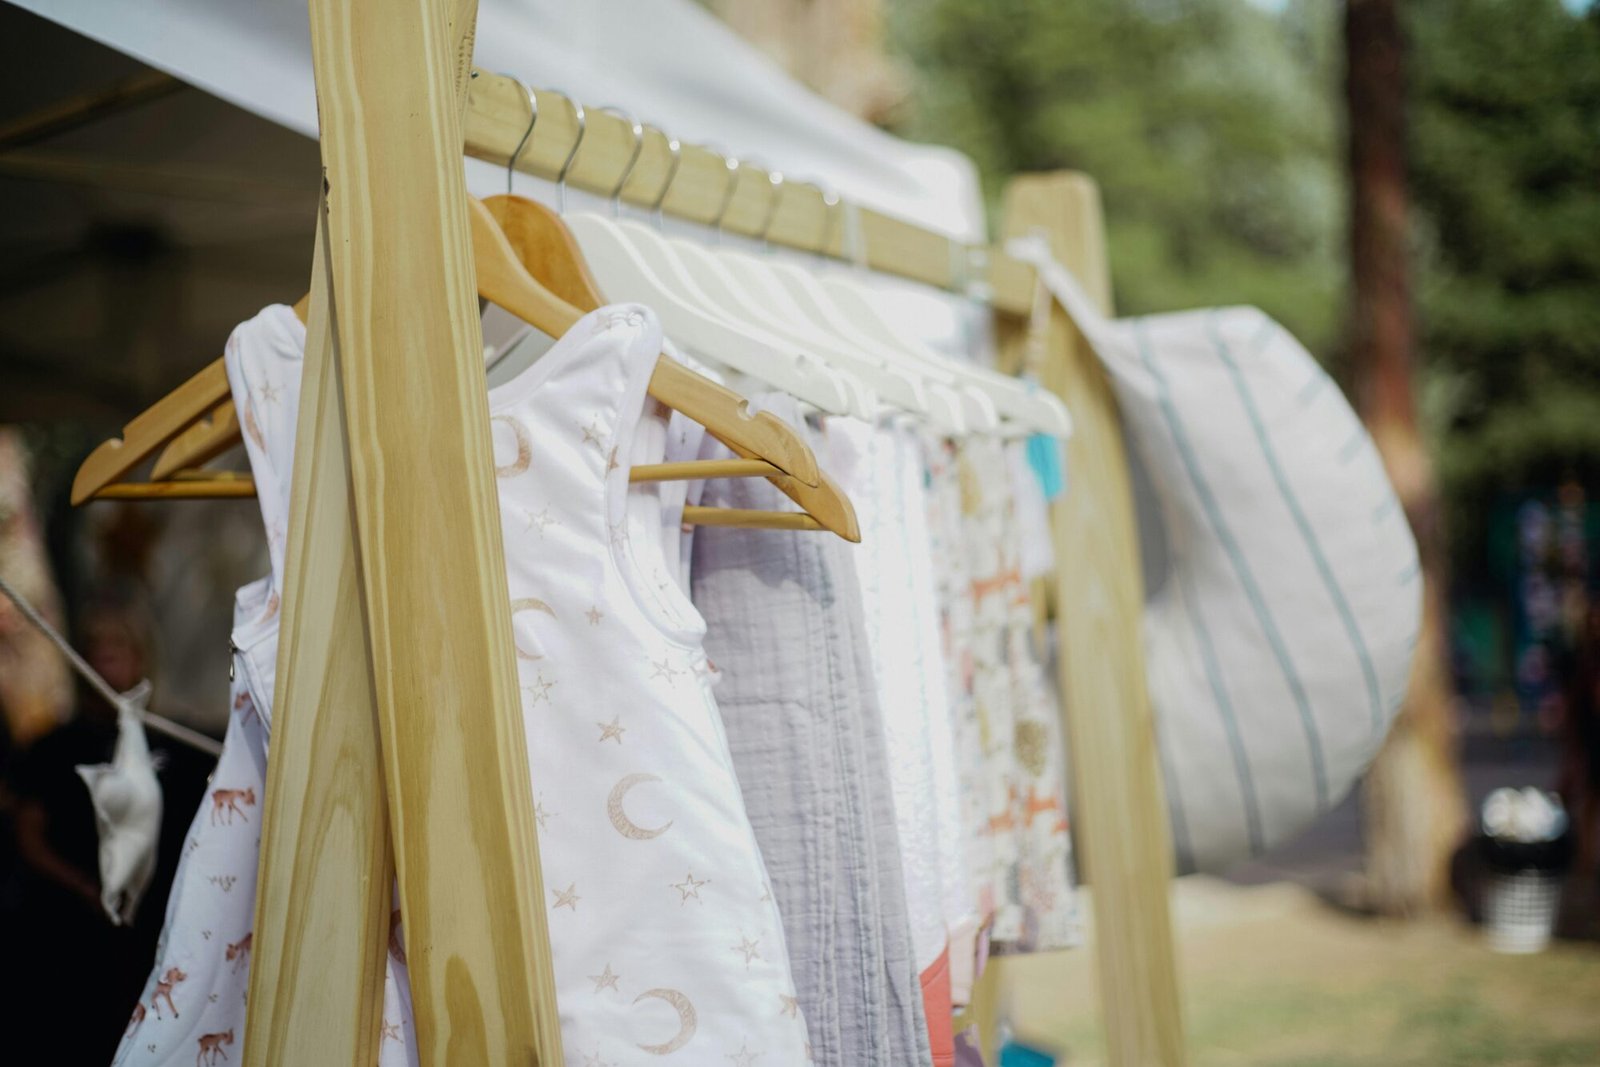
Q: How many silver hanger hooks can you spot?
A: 7